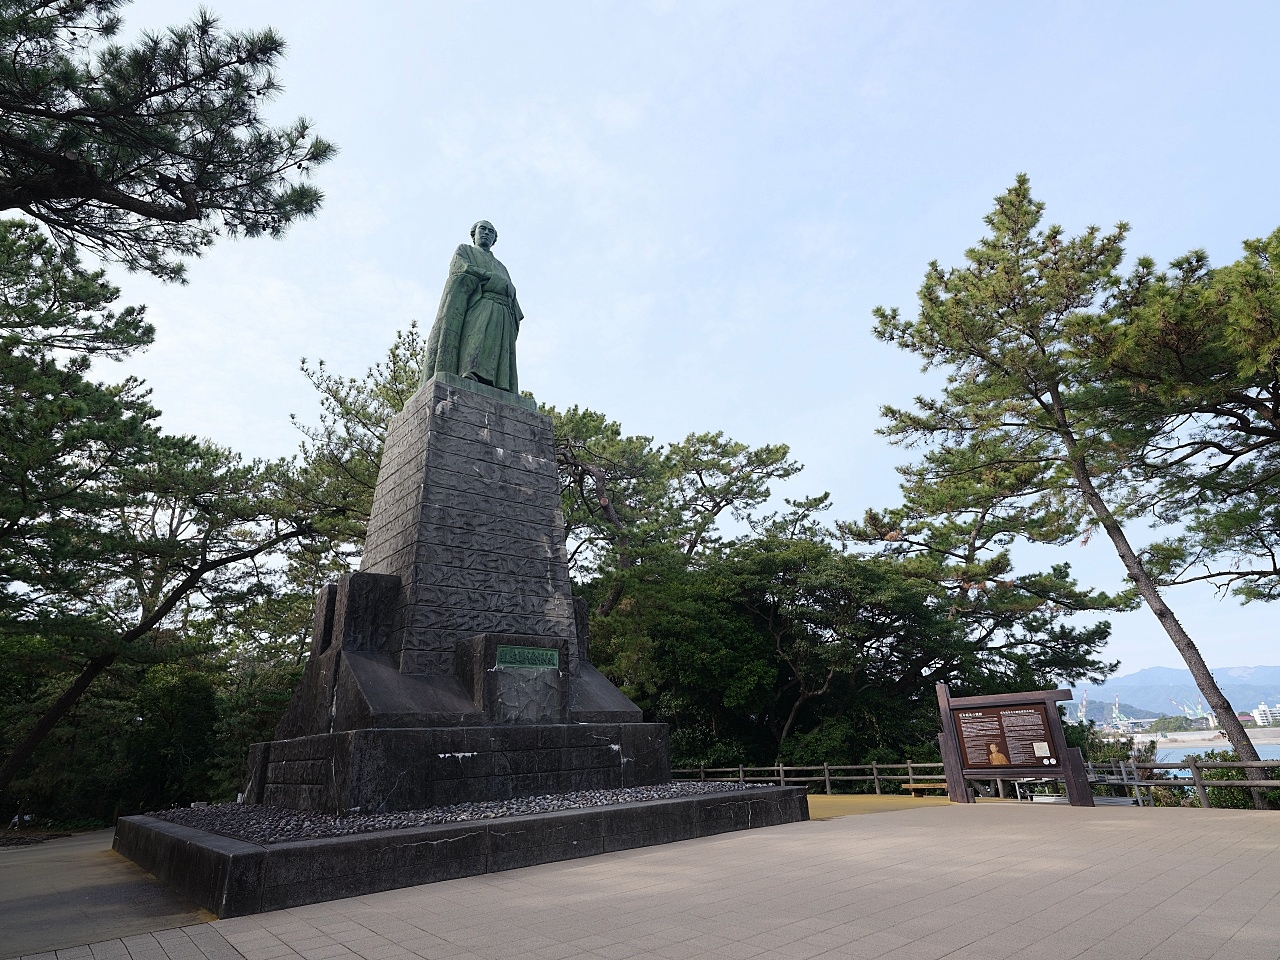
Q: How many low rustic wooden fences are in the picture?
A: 1